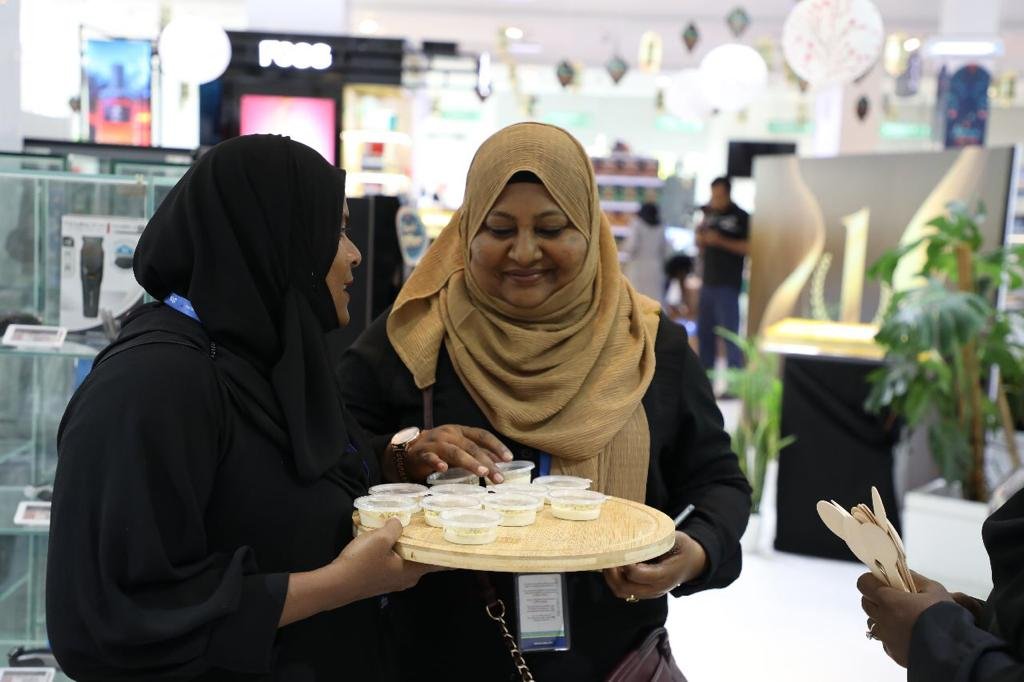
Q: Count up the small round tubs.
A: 11